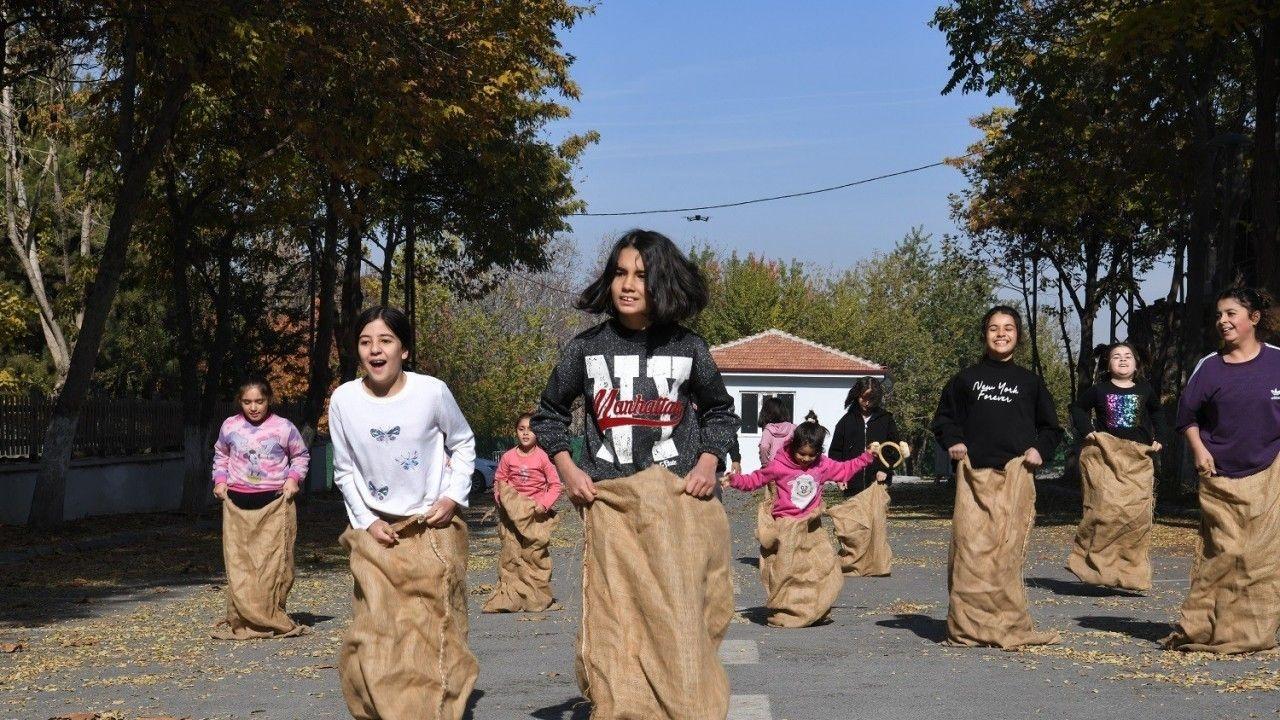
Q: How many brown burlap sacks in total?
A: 9